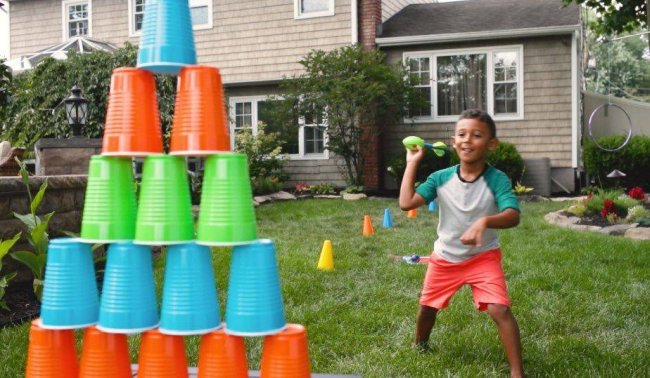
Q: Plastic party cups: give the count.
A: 15